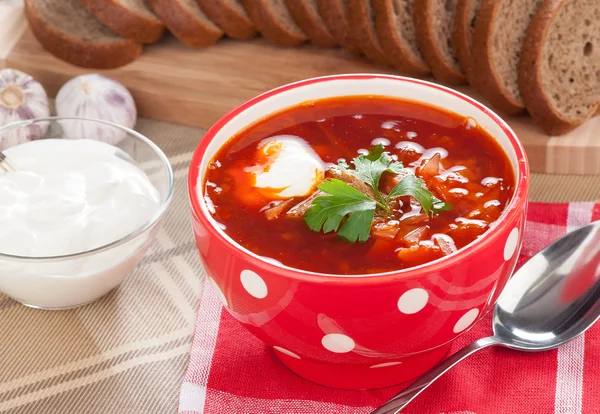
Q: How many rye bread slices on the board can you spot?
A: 13